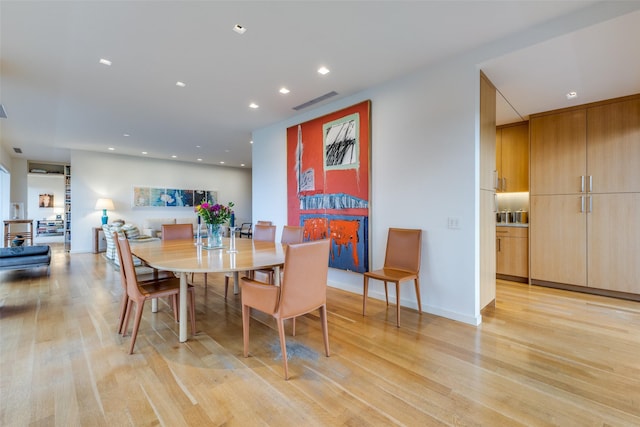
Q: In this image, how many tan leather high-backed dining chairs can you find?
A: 8